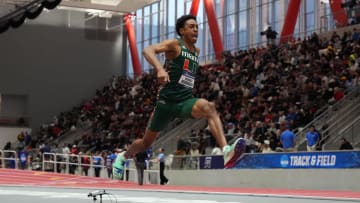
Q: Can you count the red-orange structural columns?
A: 5